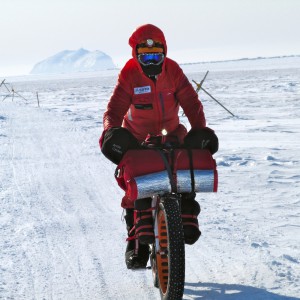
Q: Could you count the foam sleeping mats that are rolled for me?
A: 1